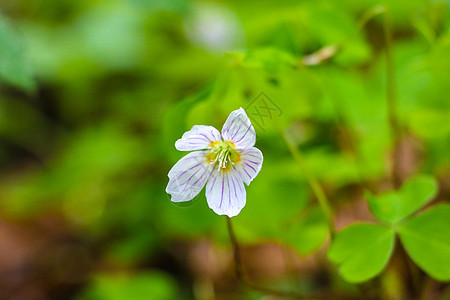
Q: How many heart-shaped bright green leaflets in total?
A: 3